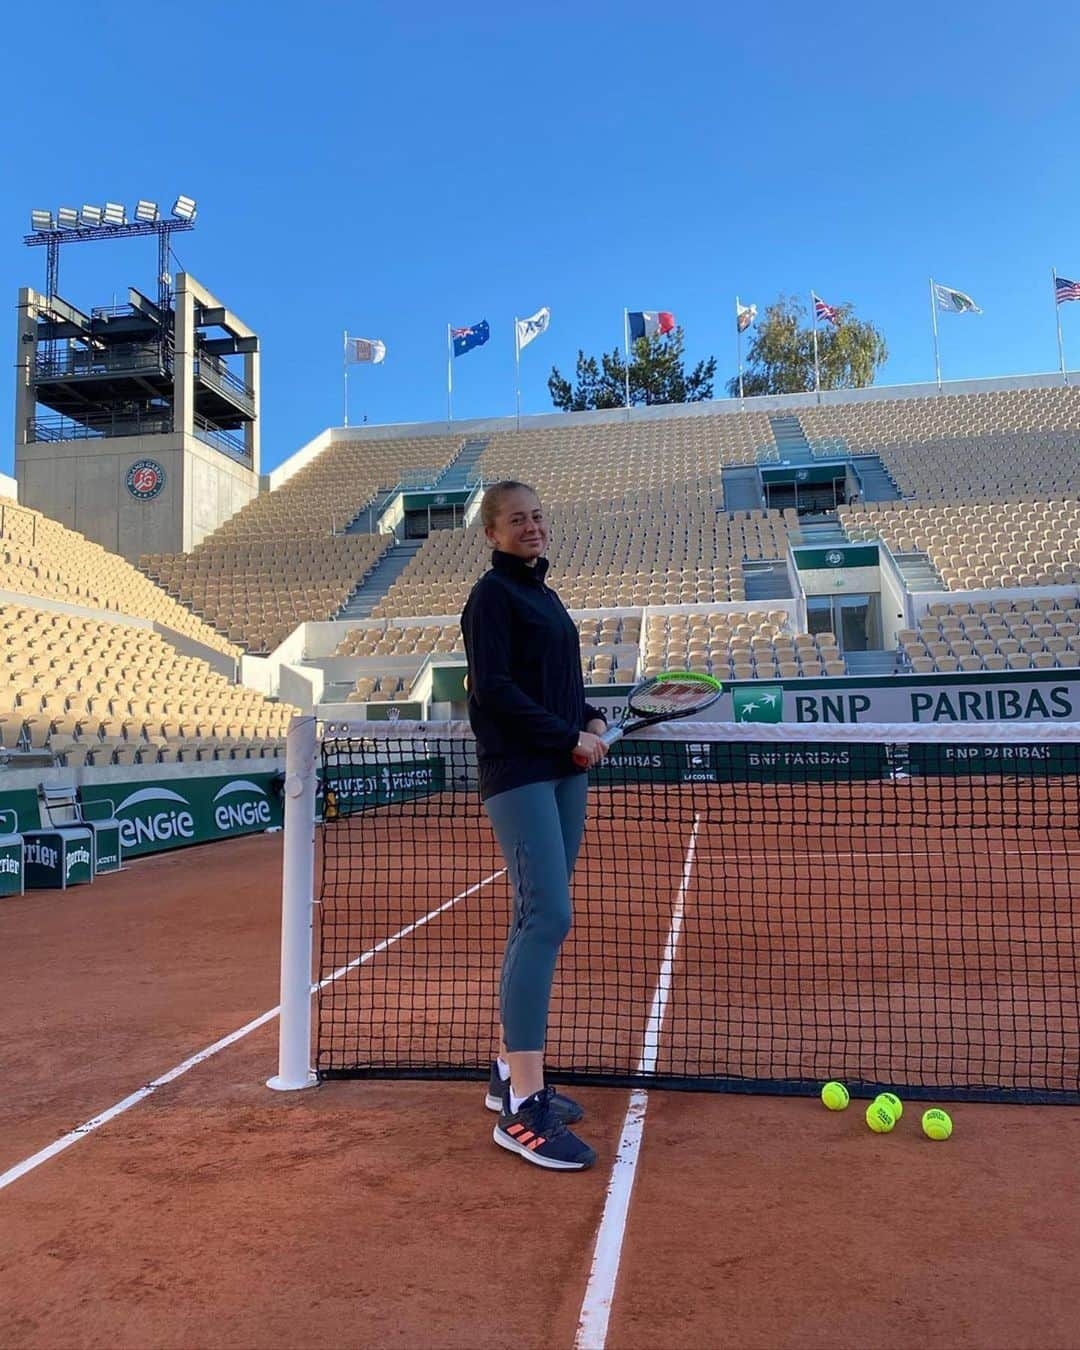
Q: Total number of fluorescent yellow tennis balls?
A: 4